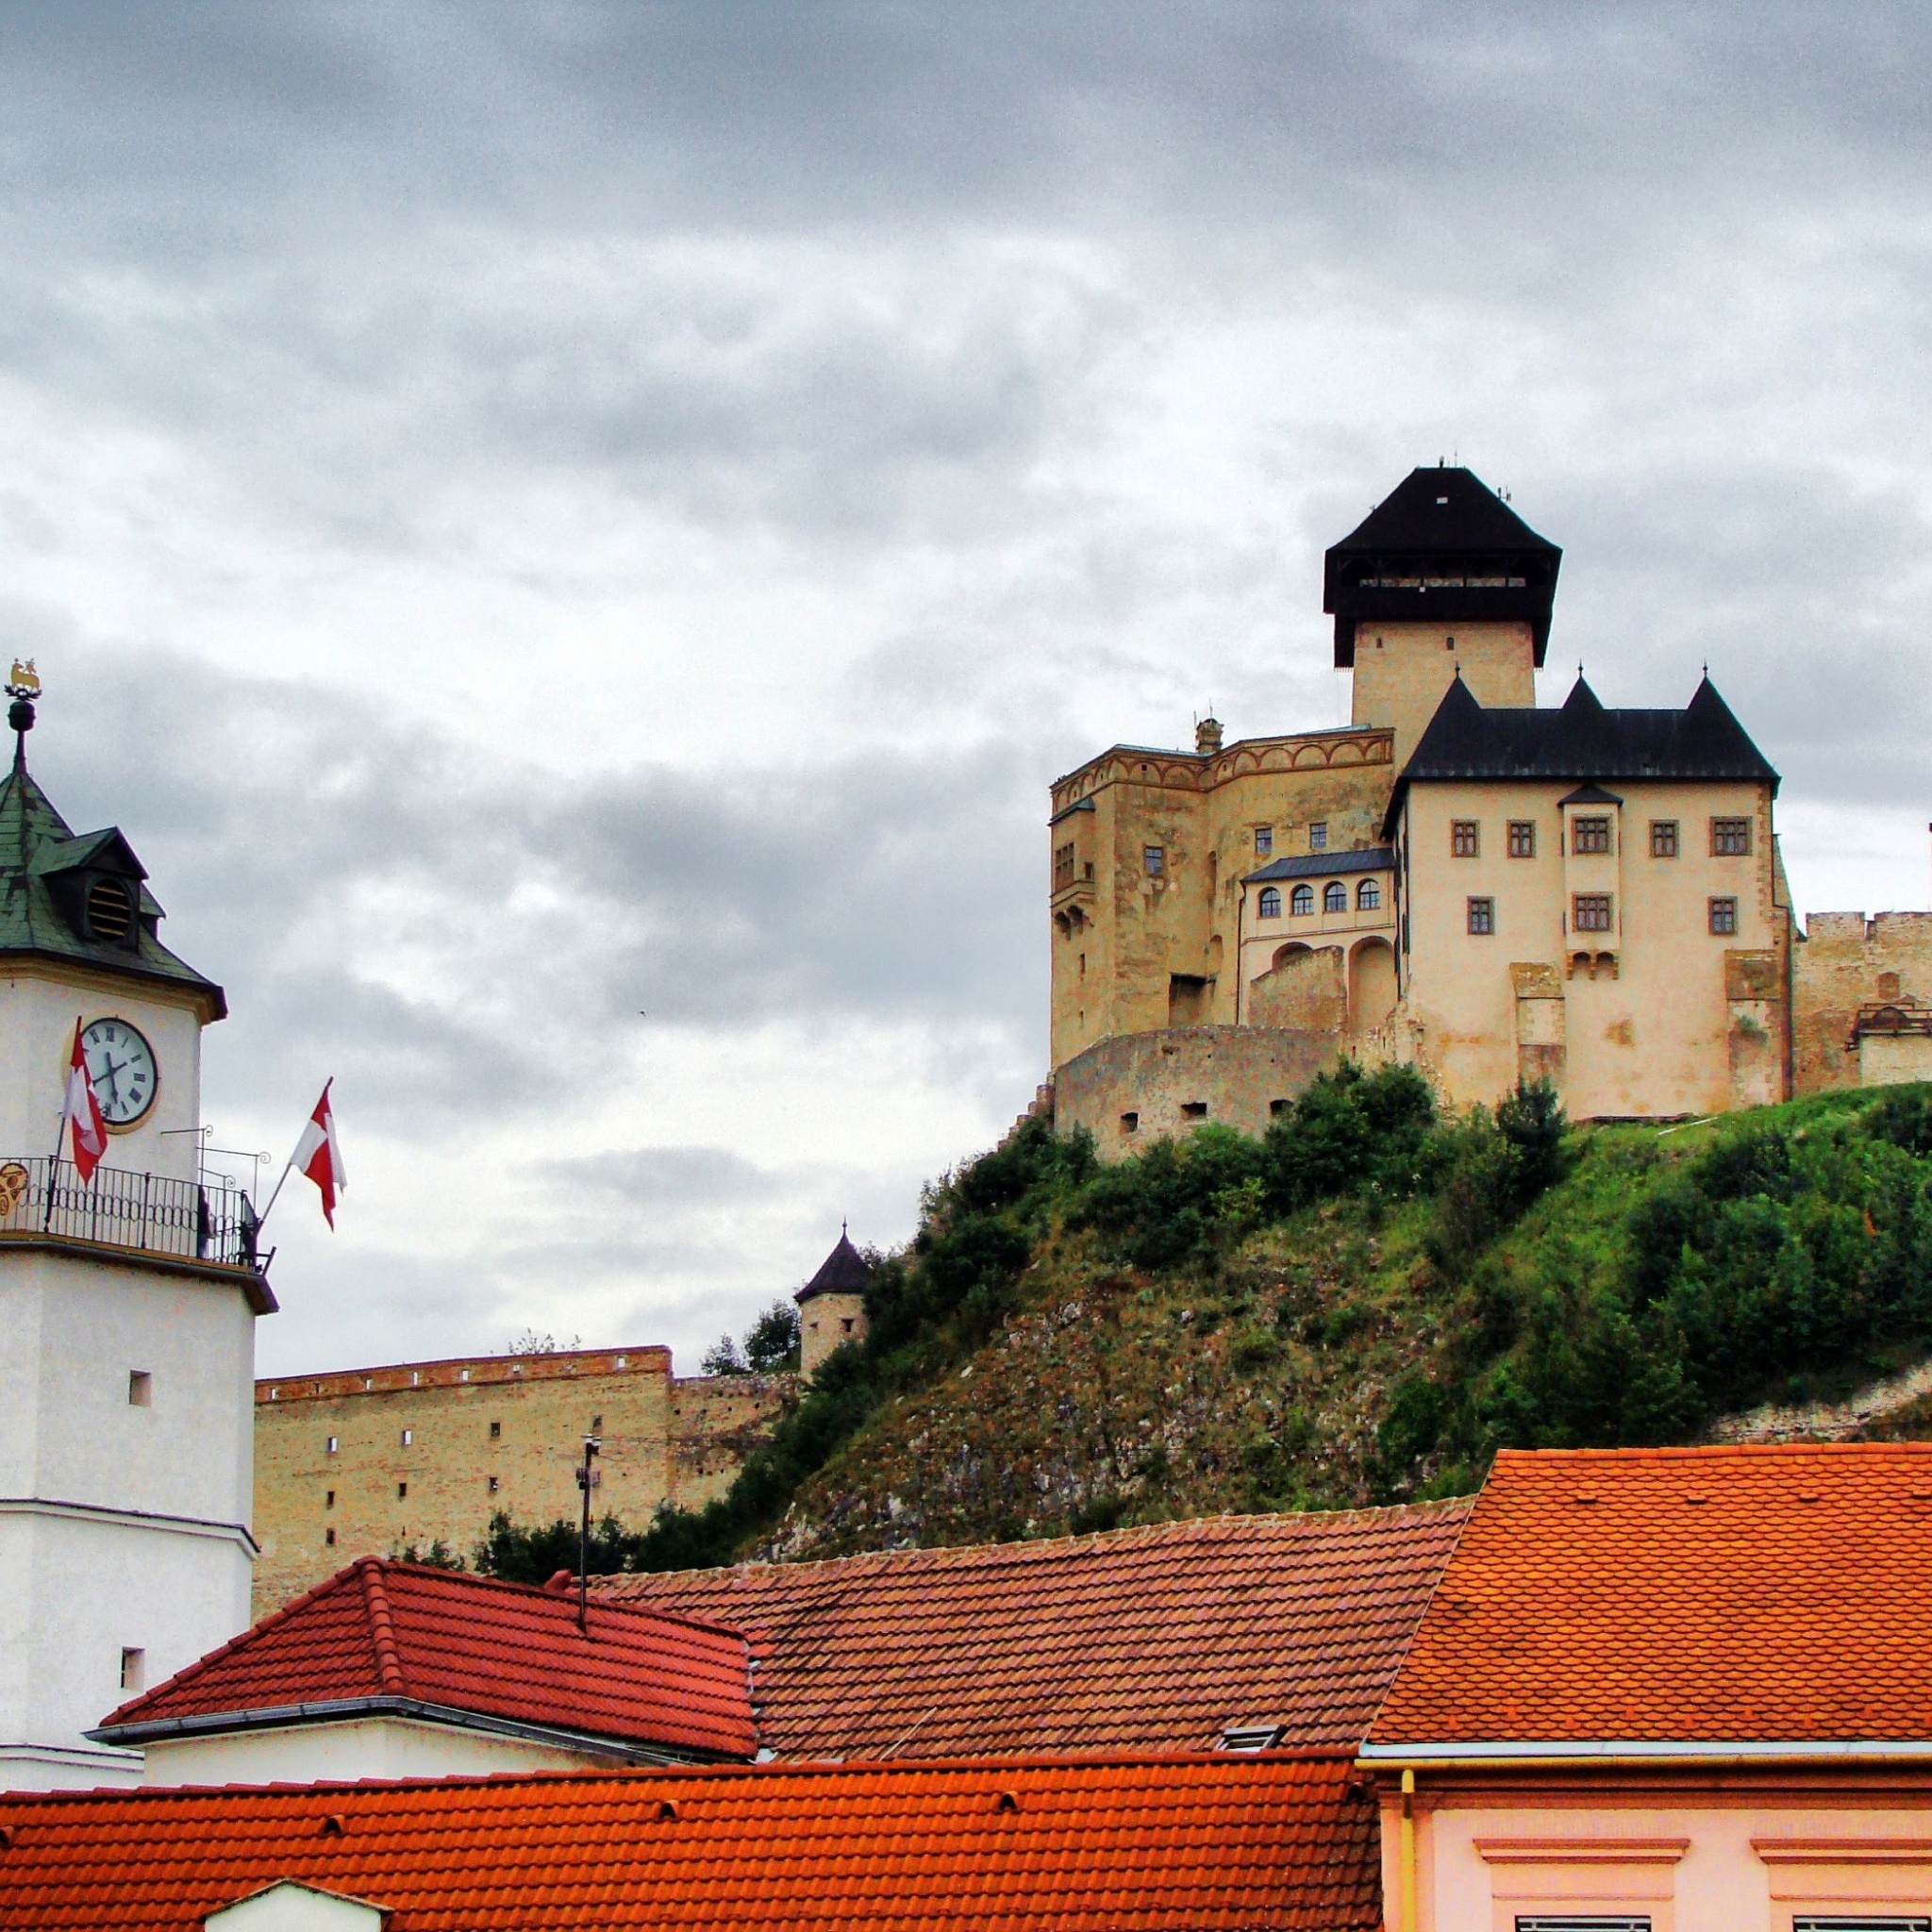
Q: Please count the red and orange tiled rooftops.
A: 4